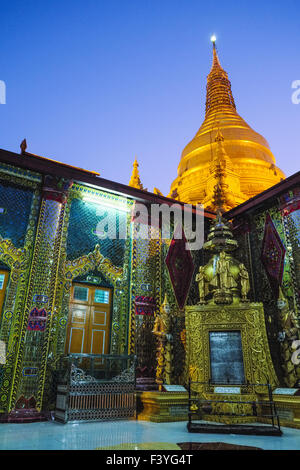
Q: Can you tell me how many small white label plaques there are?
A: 3